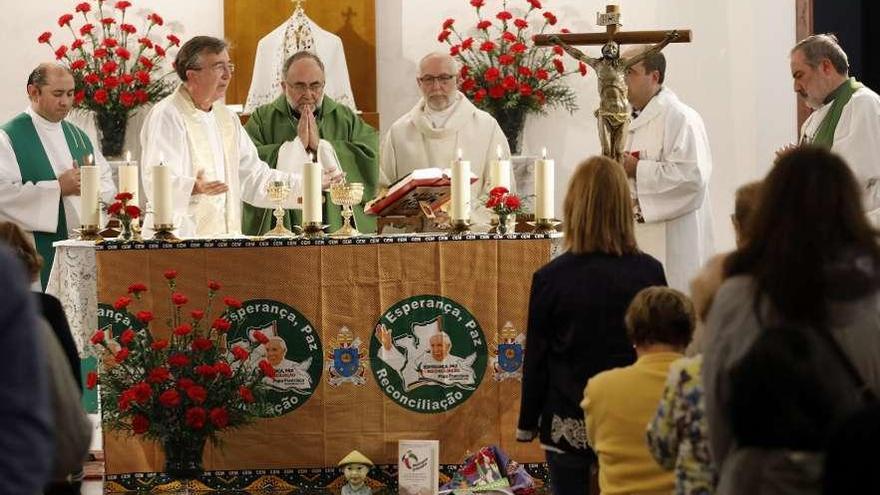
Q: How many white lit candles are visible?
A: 7